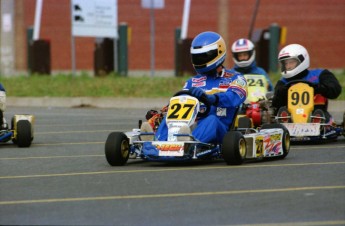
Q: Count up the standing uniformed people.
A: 0